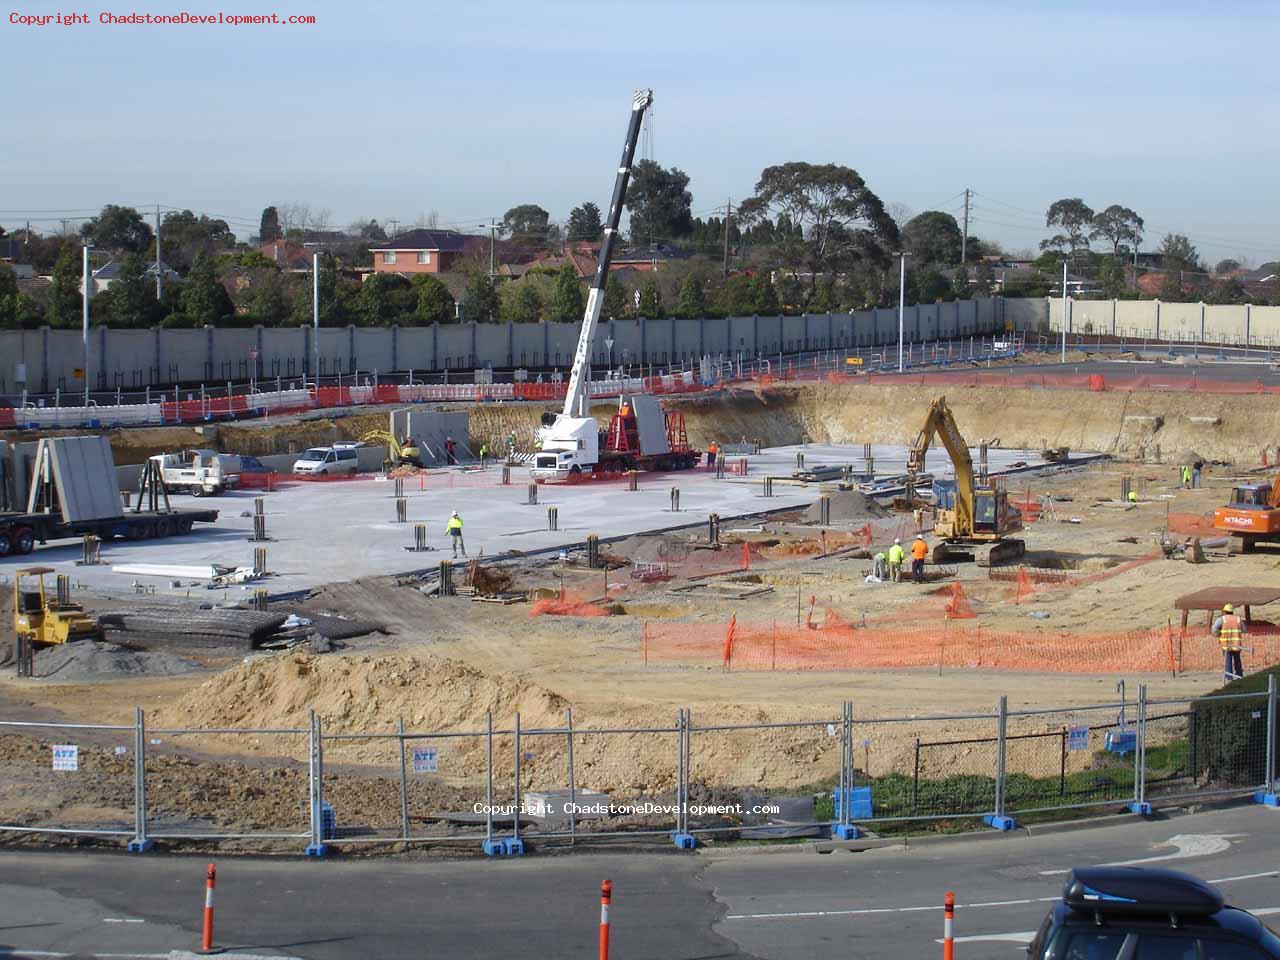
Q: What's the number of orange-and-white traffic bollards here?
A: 3